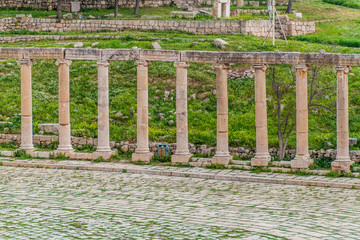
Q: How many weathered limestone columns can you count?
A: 9